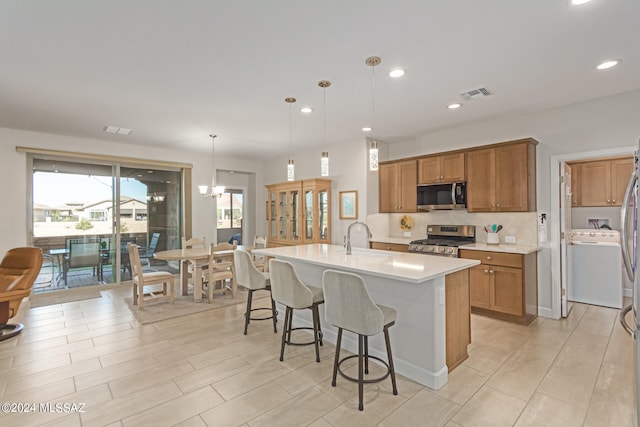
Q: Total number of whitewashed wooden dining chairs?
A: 4